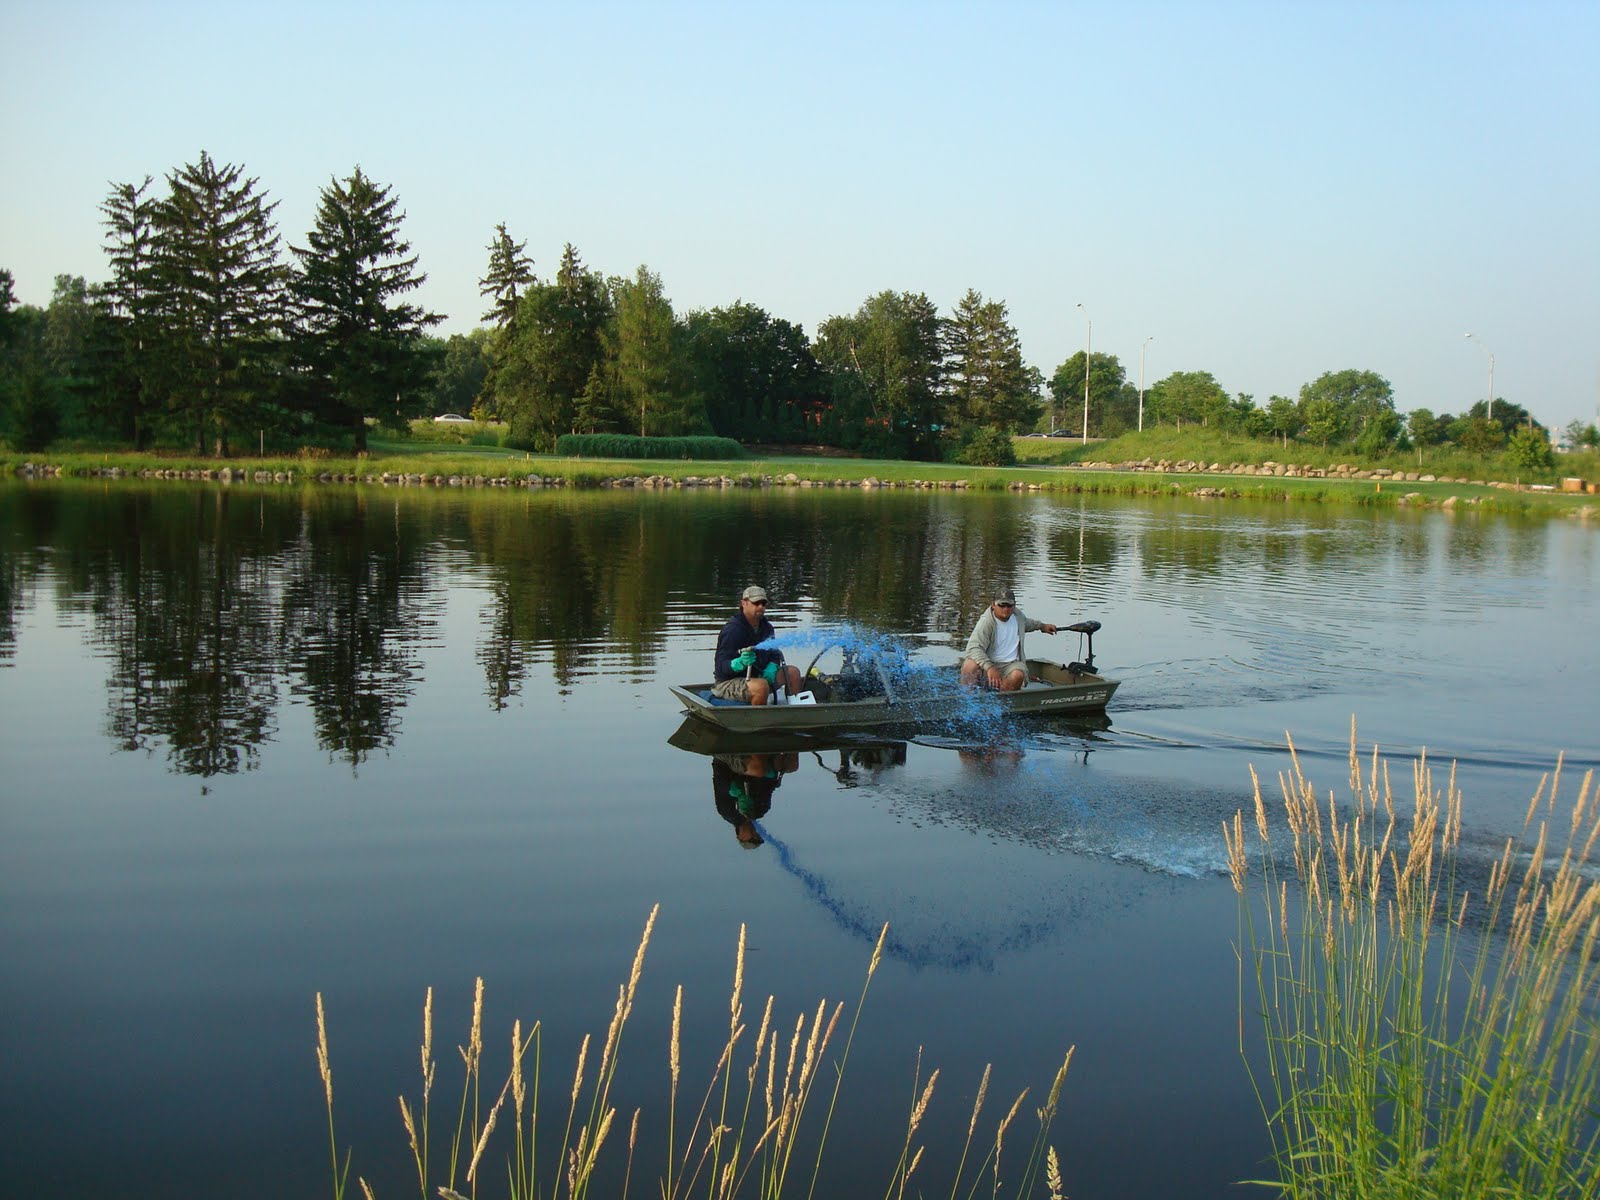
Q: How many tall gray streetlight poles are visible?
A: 3